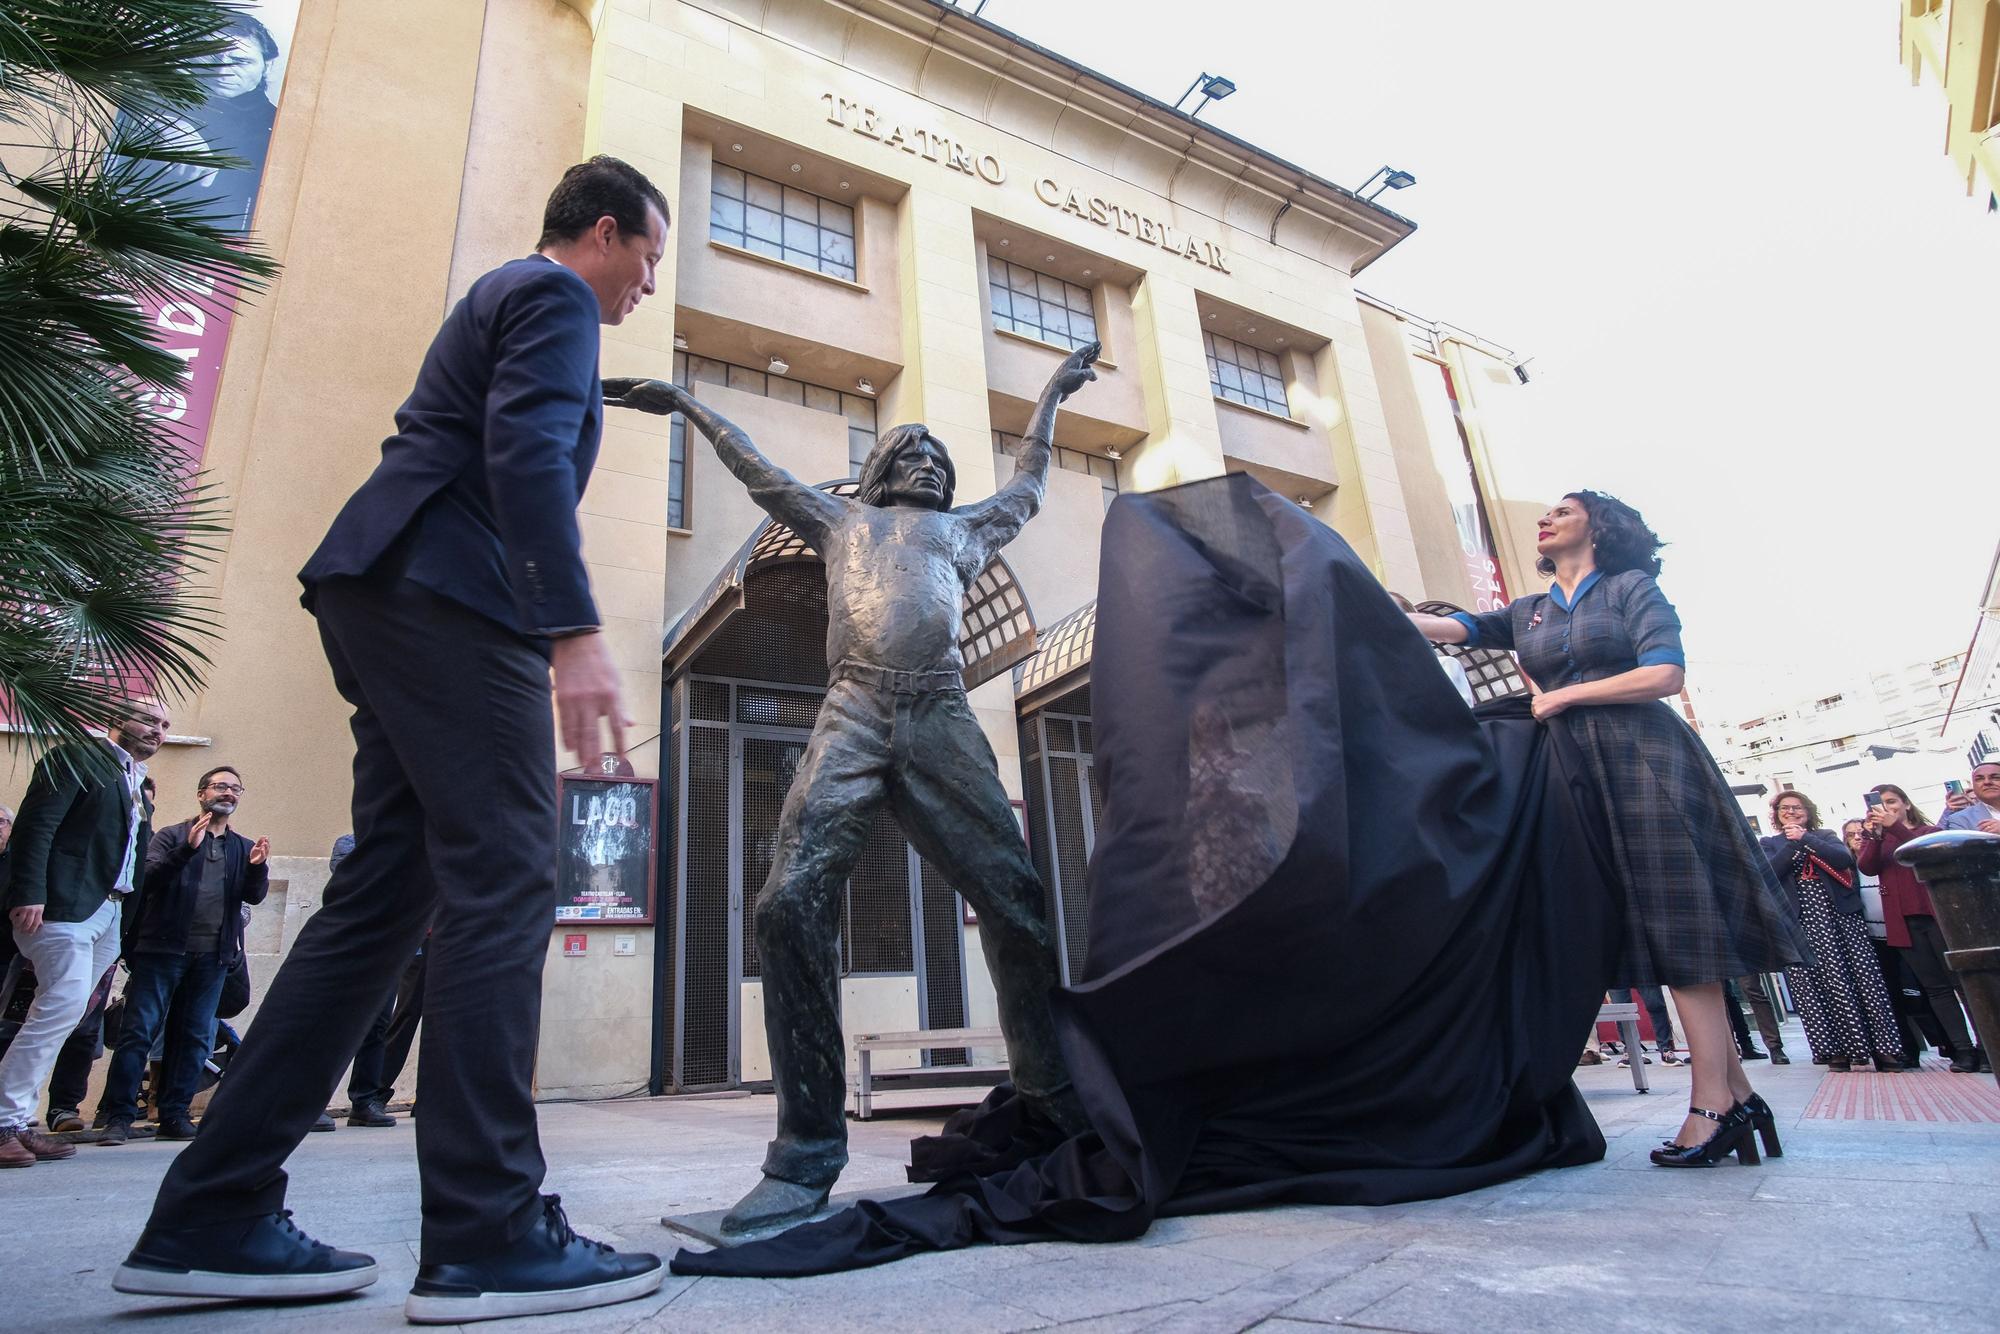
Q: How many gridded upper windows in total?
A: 3